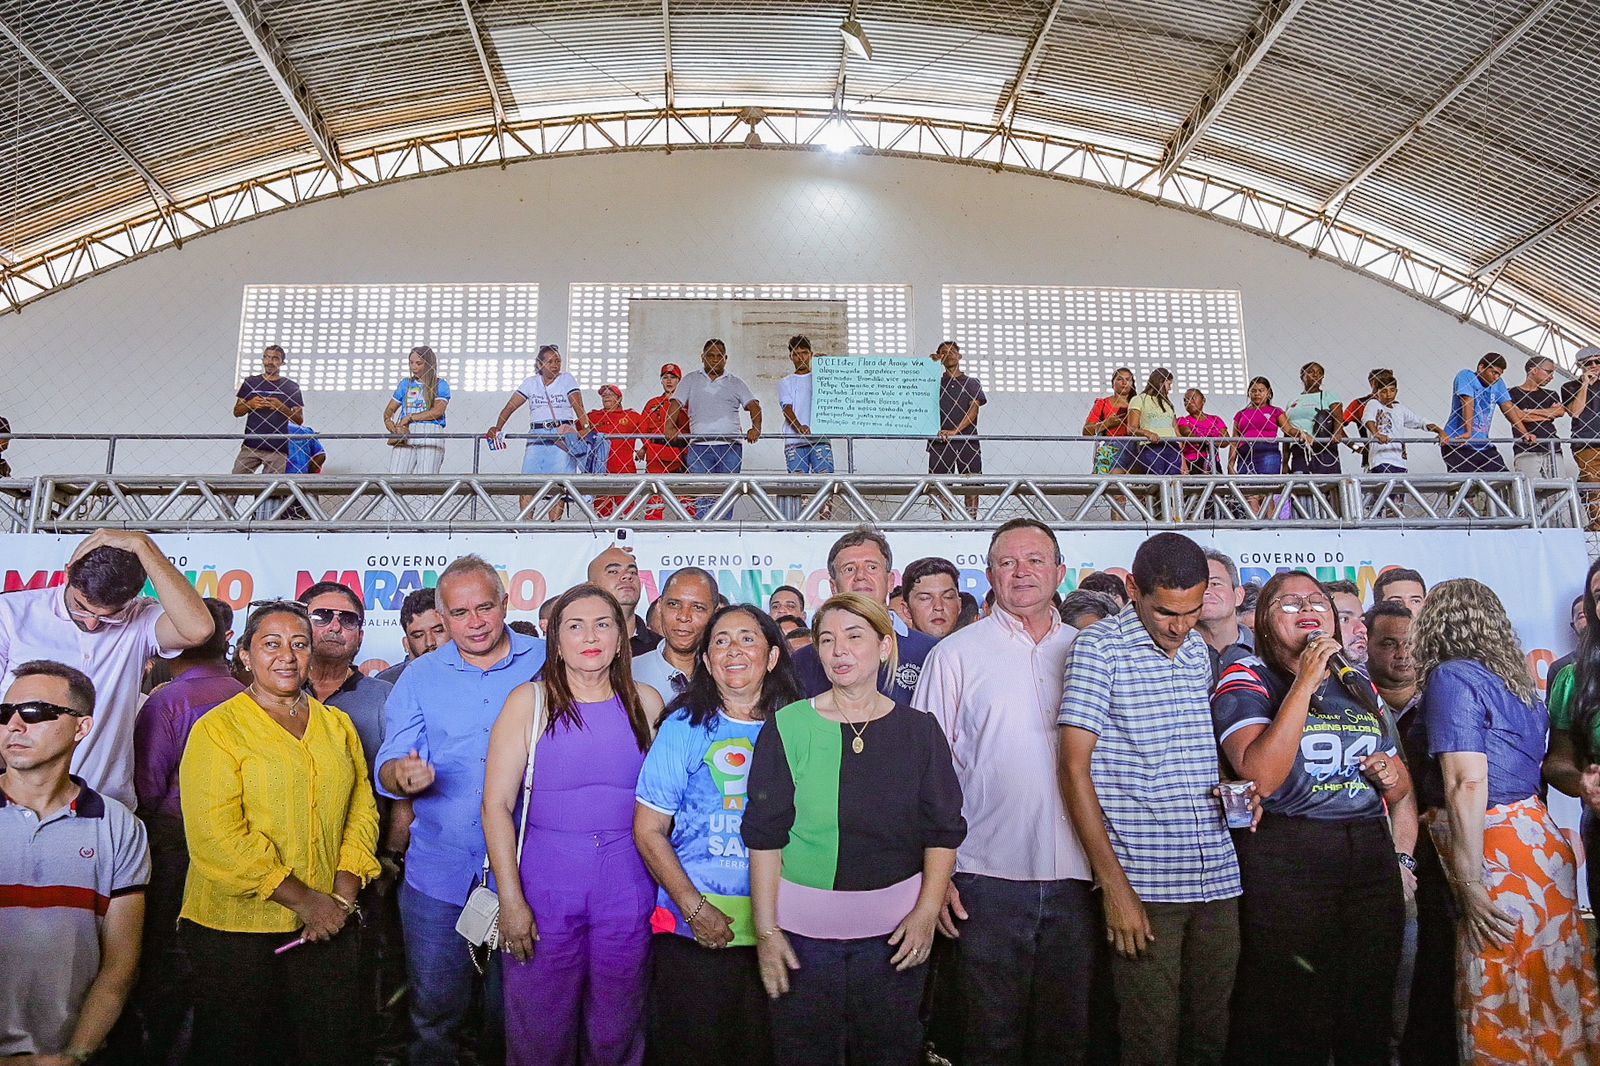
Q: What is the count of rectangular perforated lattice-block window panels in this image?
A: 3